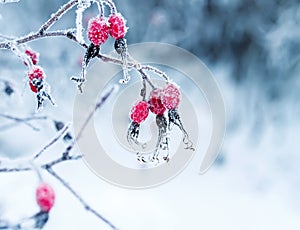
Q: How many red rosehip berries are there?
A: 8